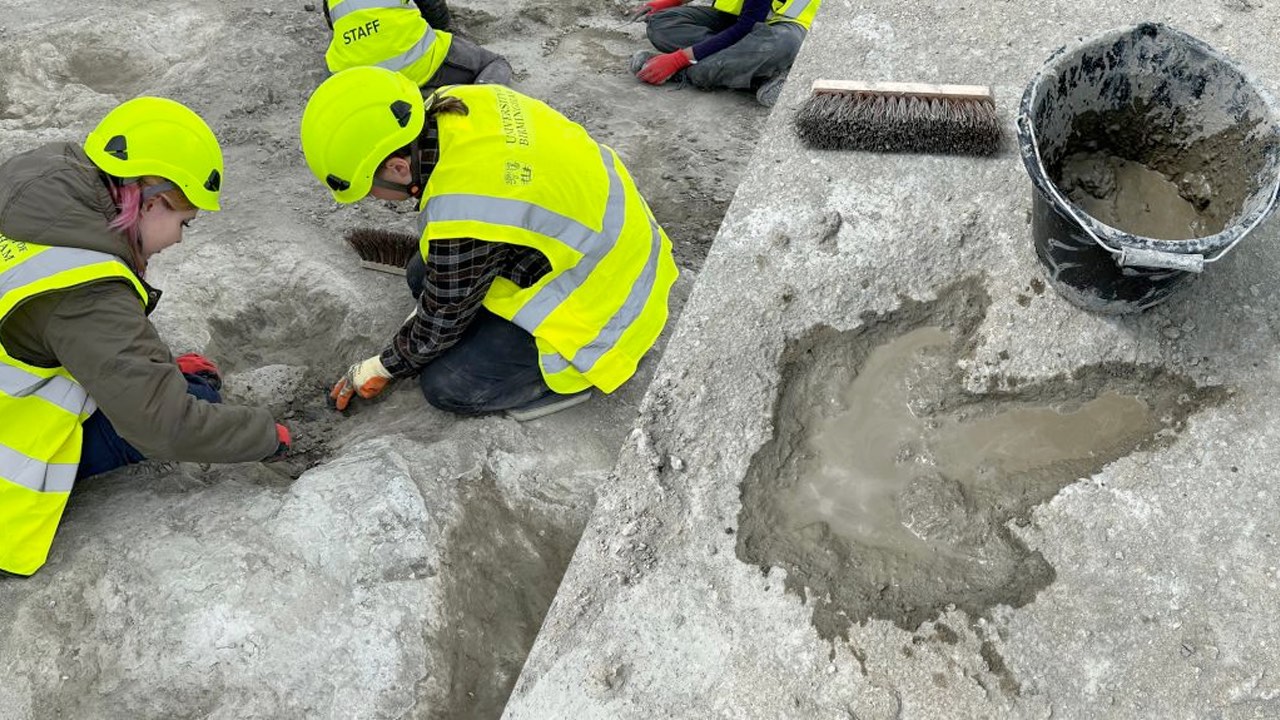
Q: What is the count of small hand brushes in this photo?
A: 2